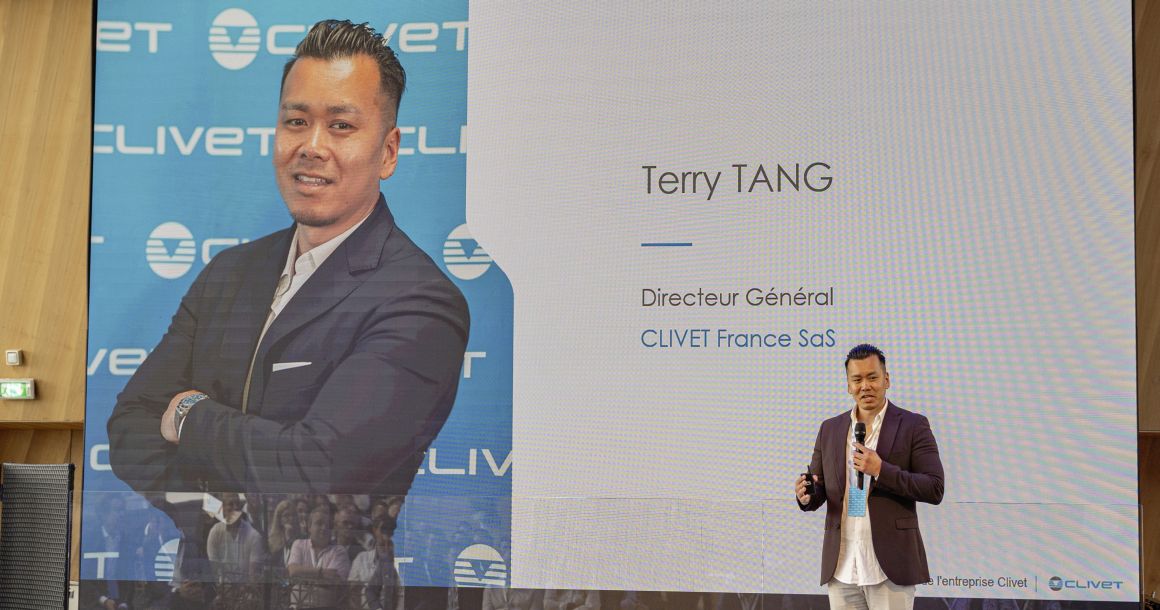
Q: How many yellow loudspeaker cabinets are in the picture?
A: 0